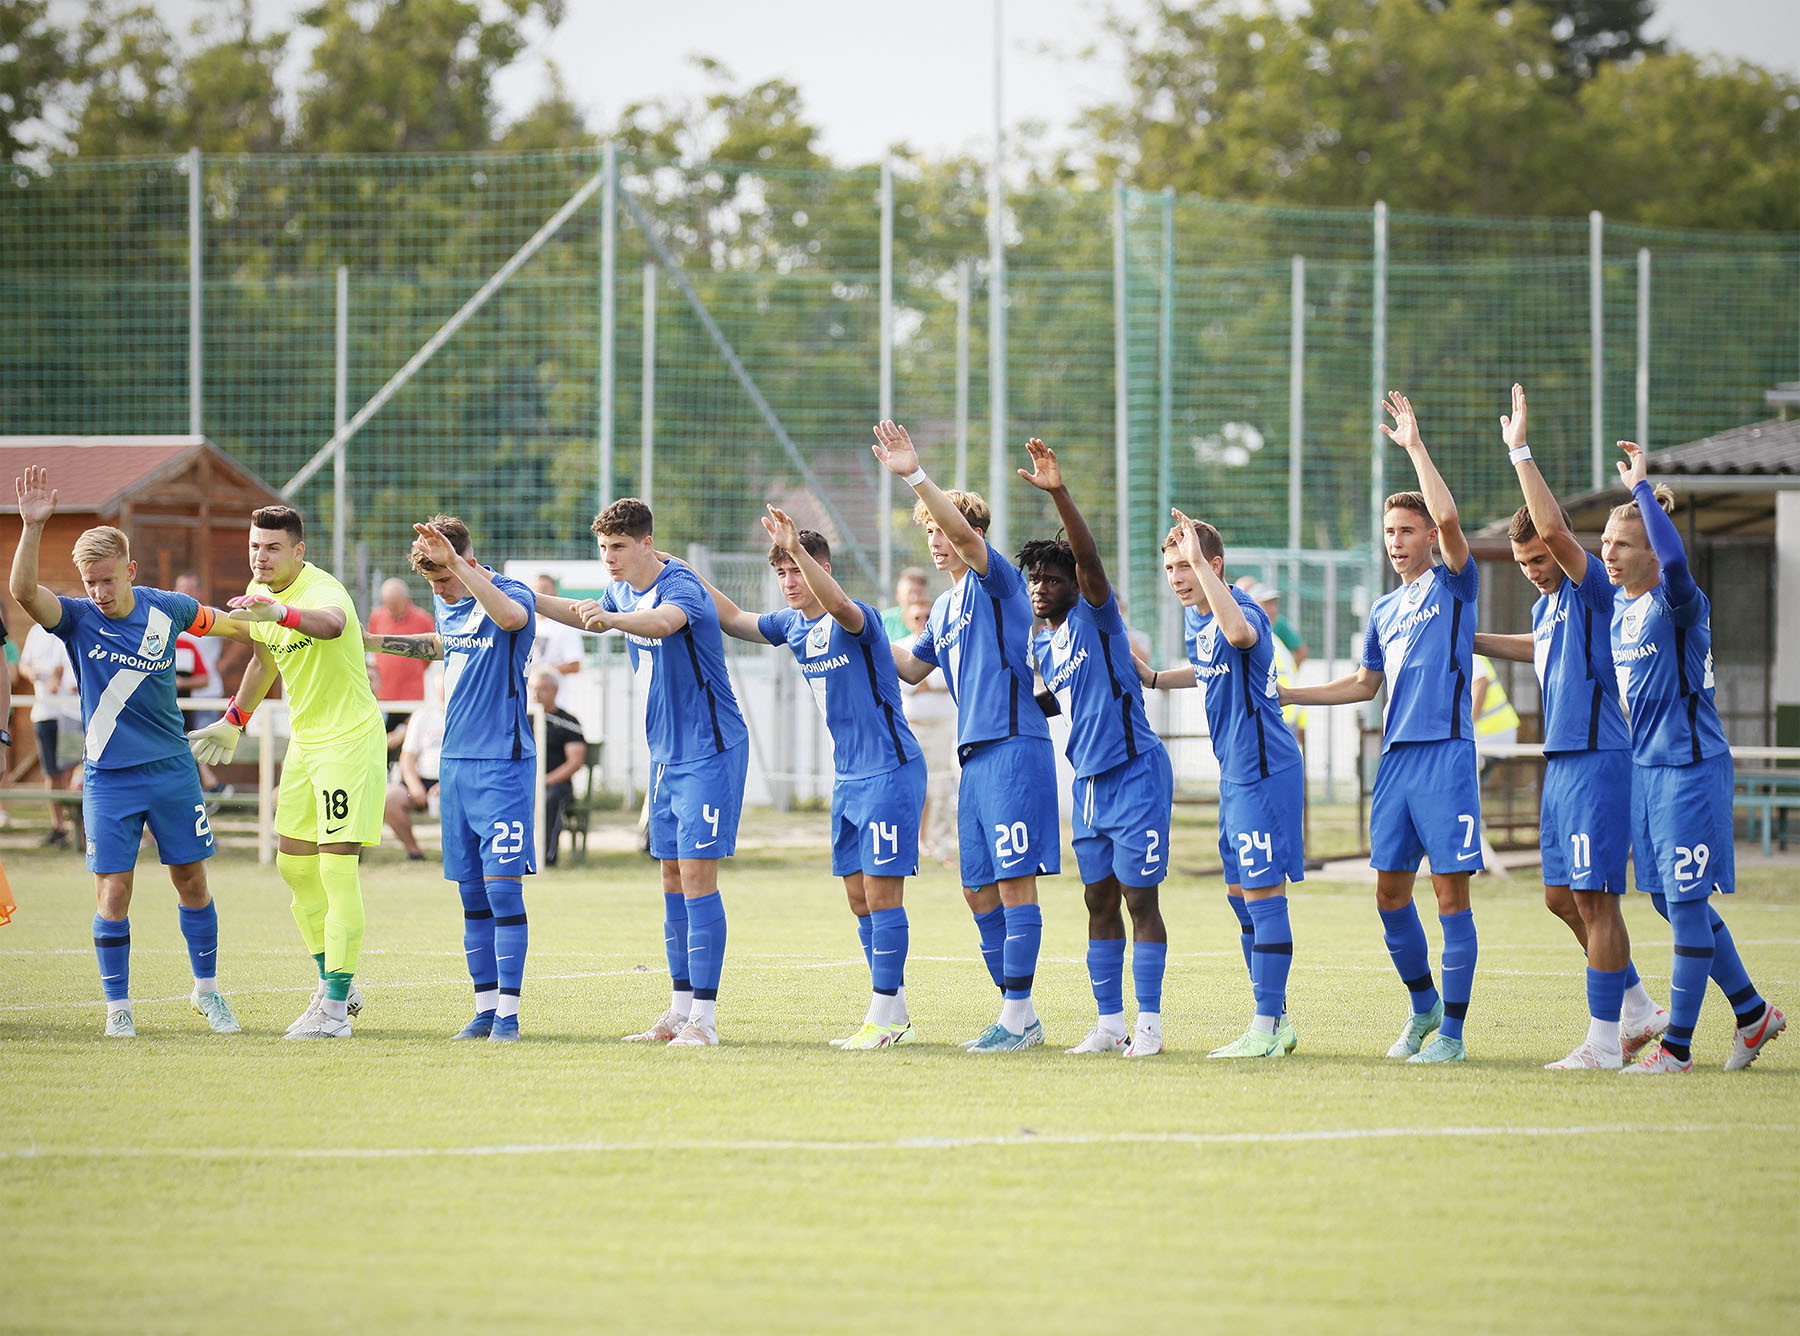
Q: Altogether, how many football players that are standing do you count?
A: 11